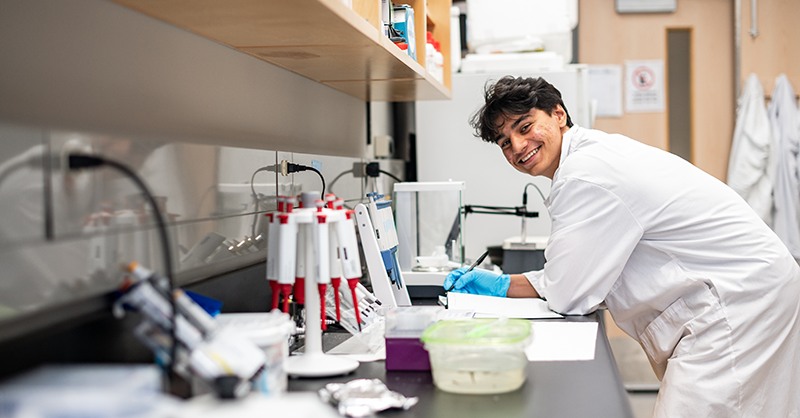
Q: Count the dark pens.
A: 1